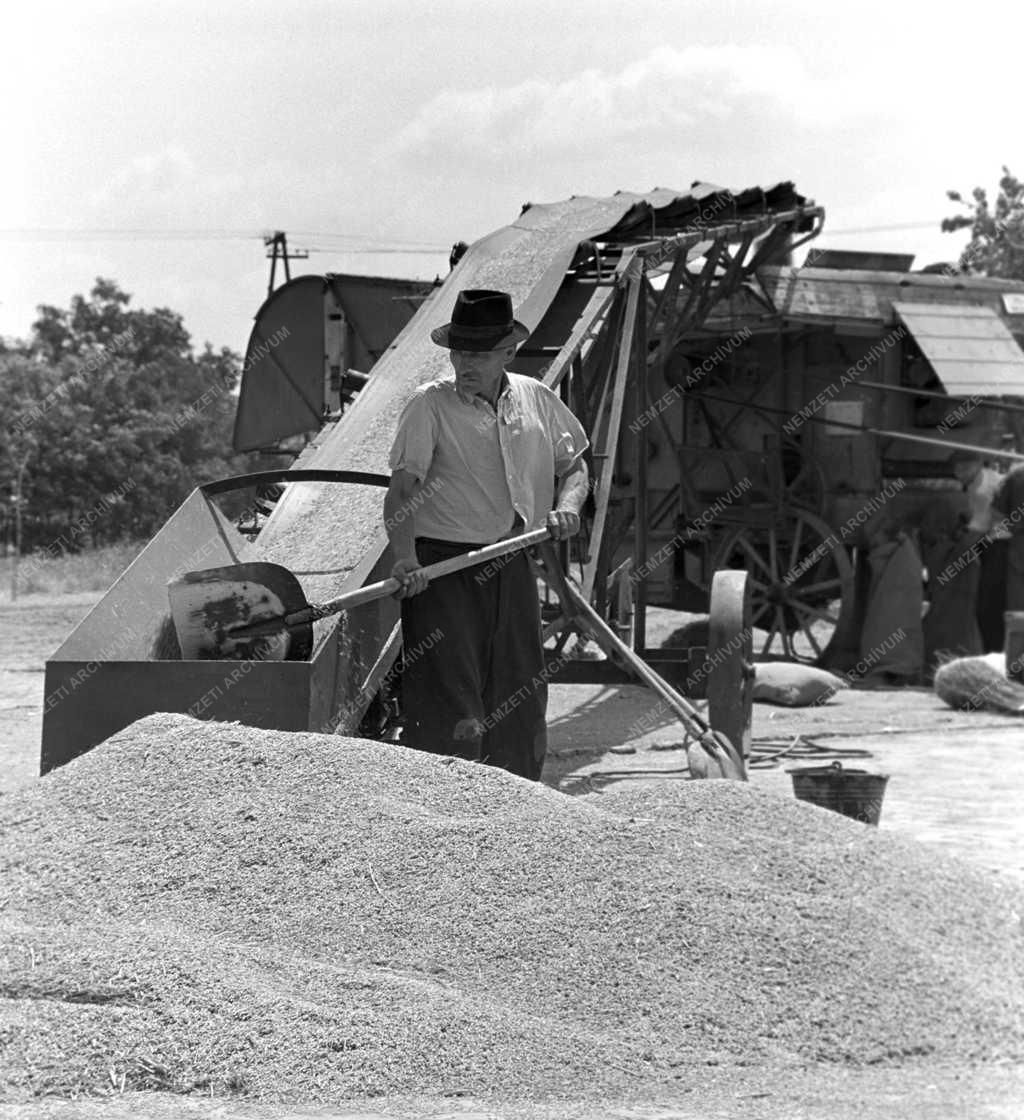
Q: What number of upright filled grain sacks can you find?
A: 2